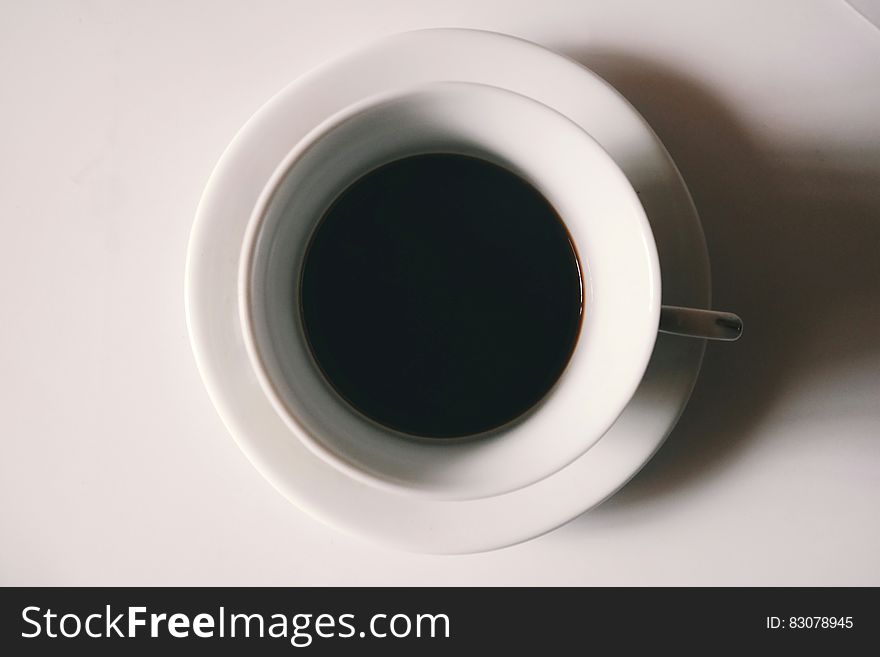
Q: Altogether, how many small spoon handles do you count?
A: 1